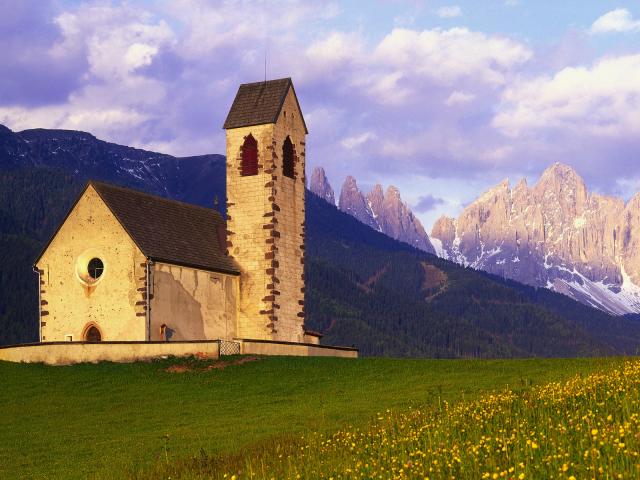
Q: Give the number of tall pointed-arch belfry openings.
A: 2